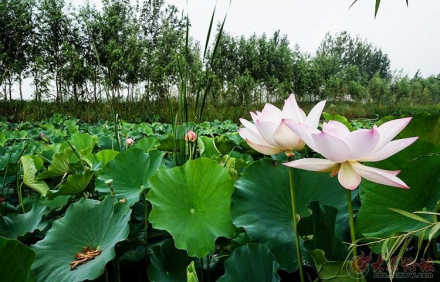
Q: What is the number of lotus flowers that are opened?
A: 2